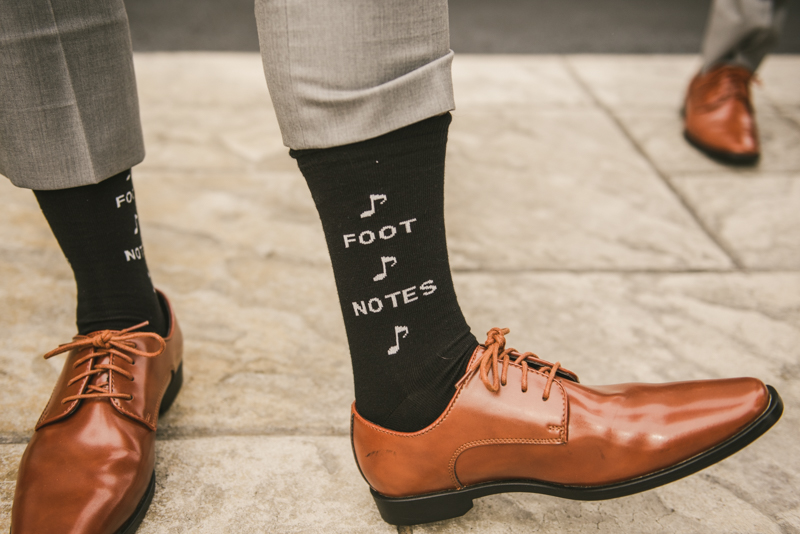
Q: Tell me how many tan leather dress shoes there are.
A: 3